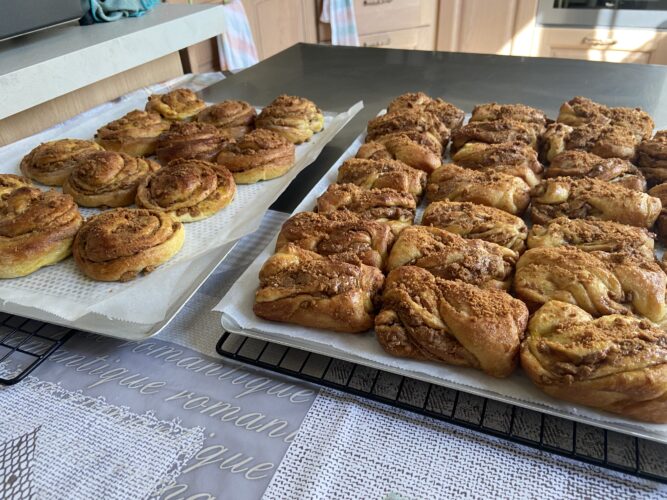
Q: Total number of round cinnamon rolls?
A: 12